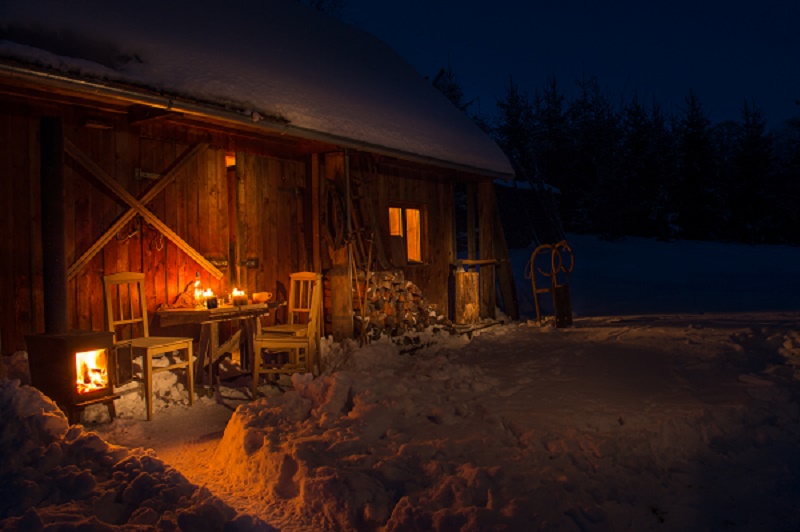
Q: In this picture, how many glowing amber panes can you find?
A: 2